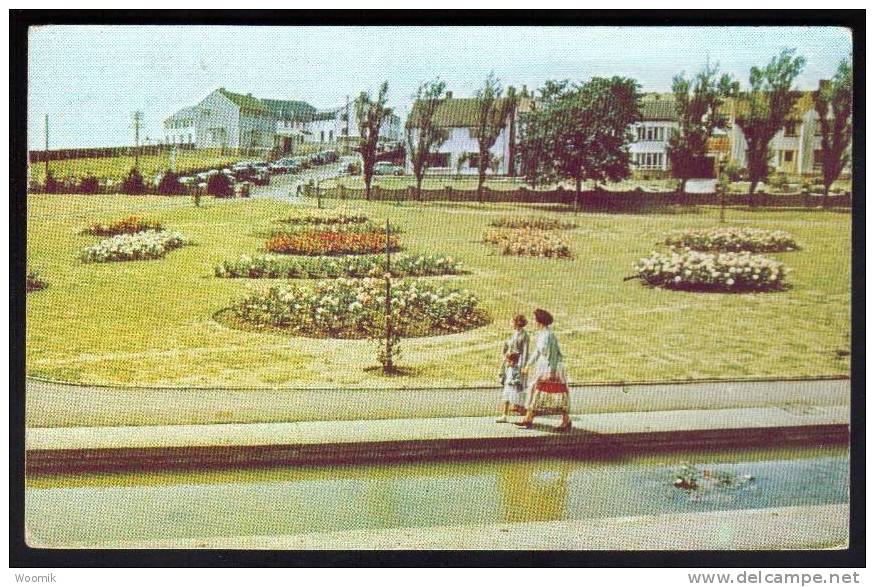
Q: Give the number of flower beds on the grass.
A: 12